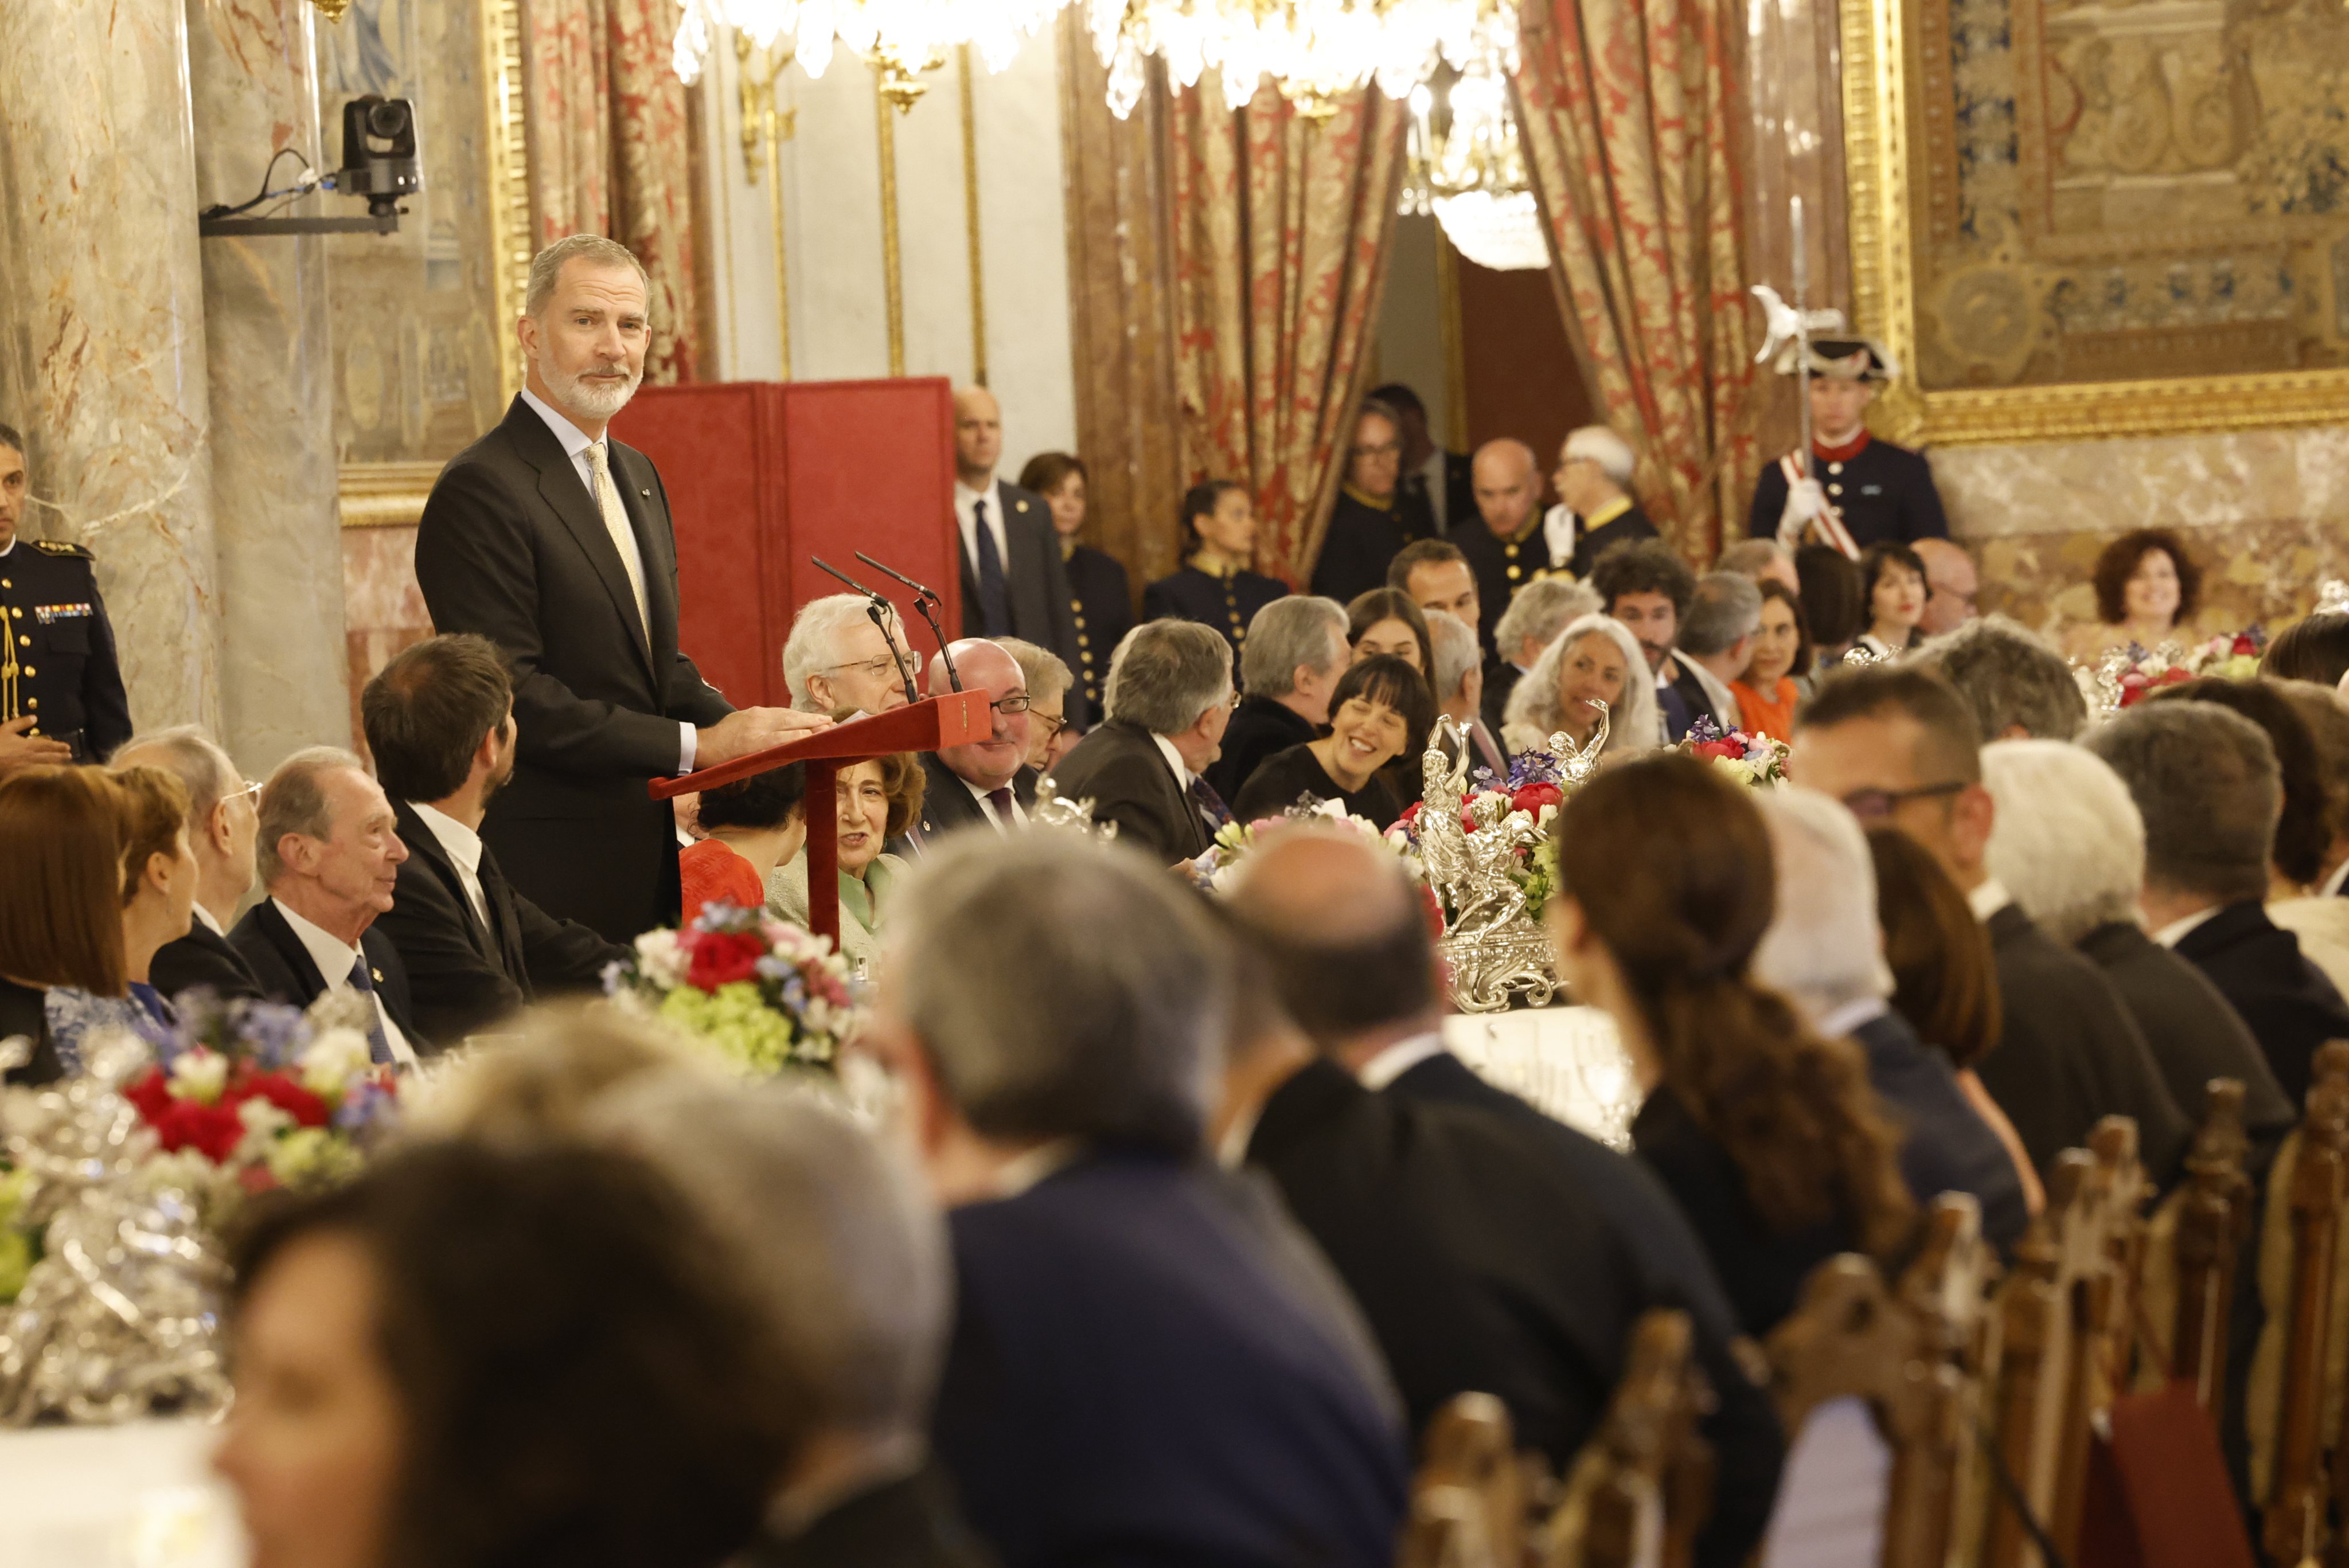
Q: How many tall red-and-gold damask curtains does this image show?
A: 3